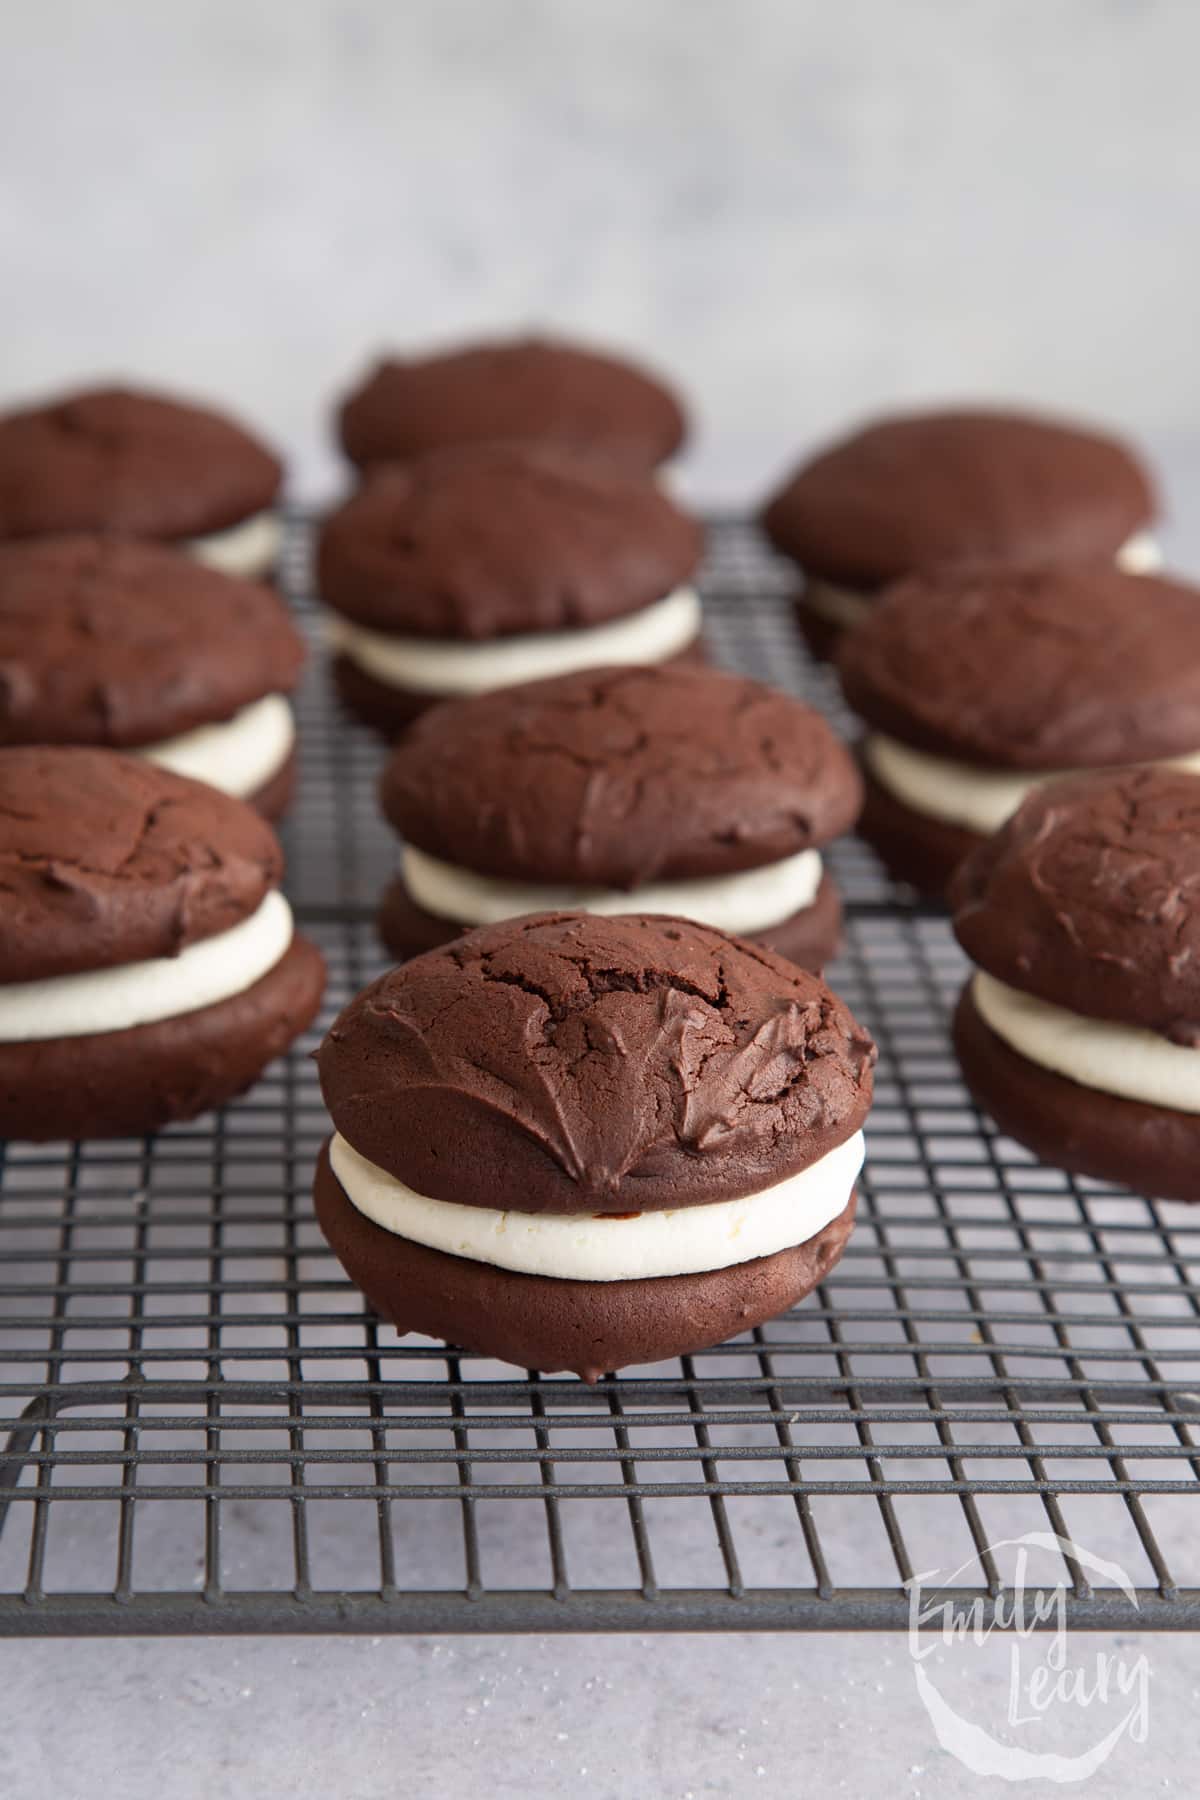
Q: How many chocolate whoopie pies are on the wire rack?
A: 10